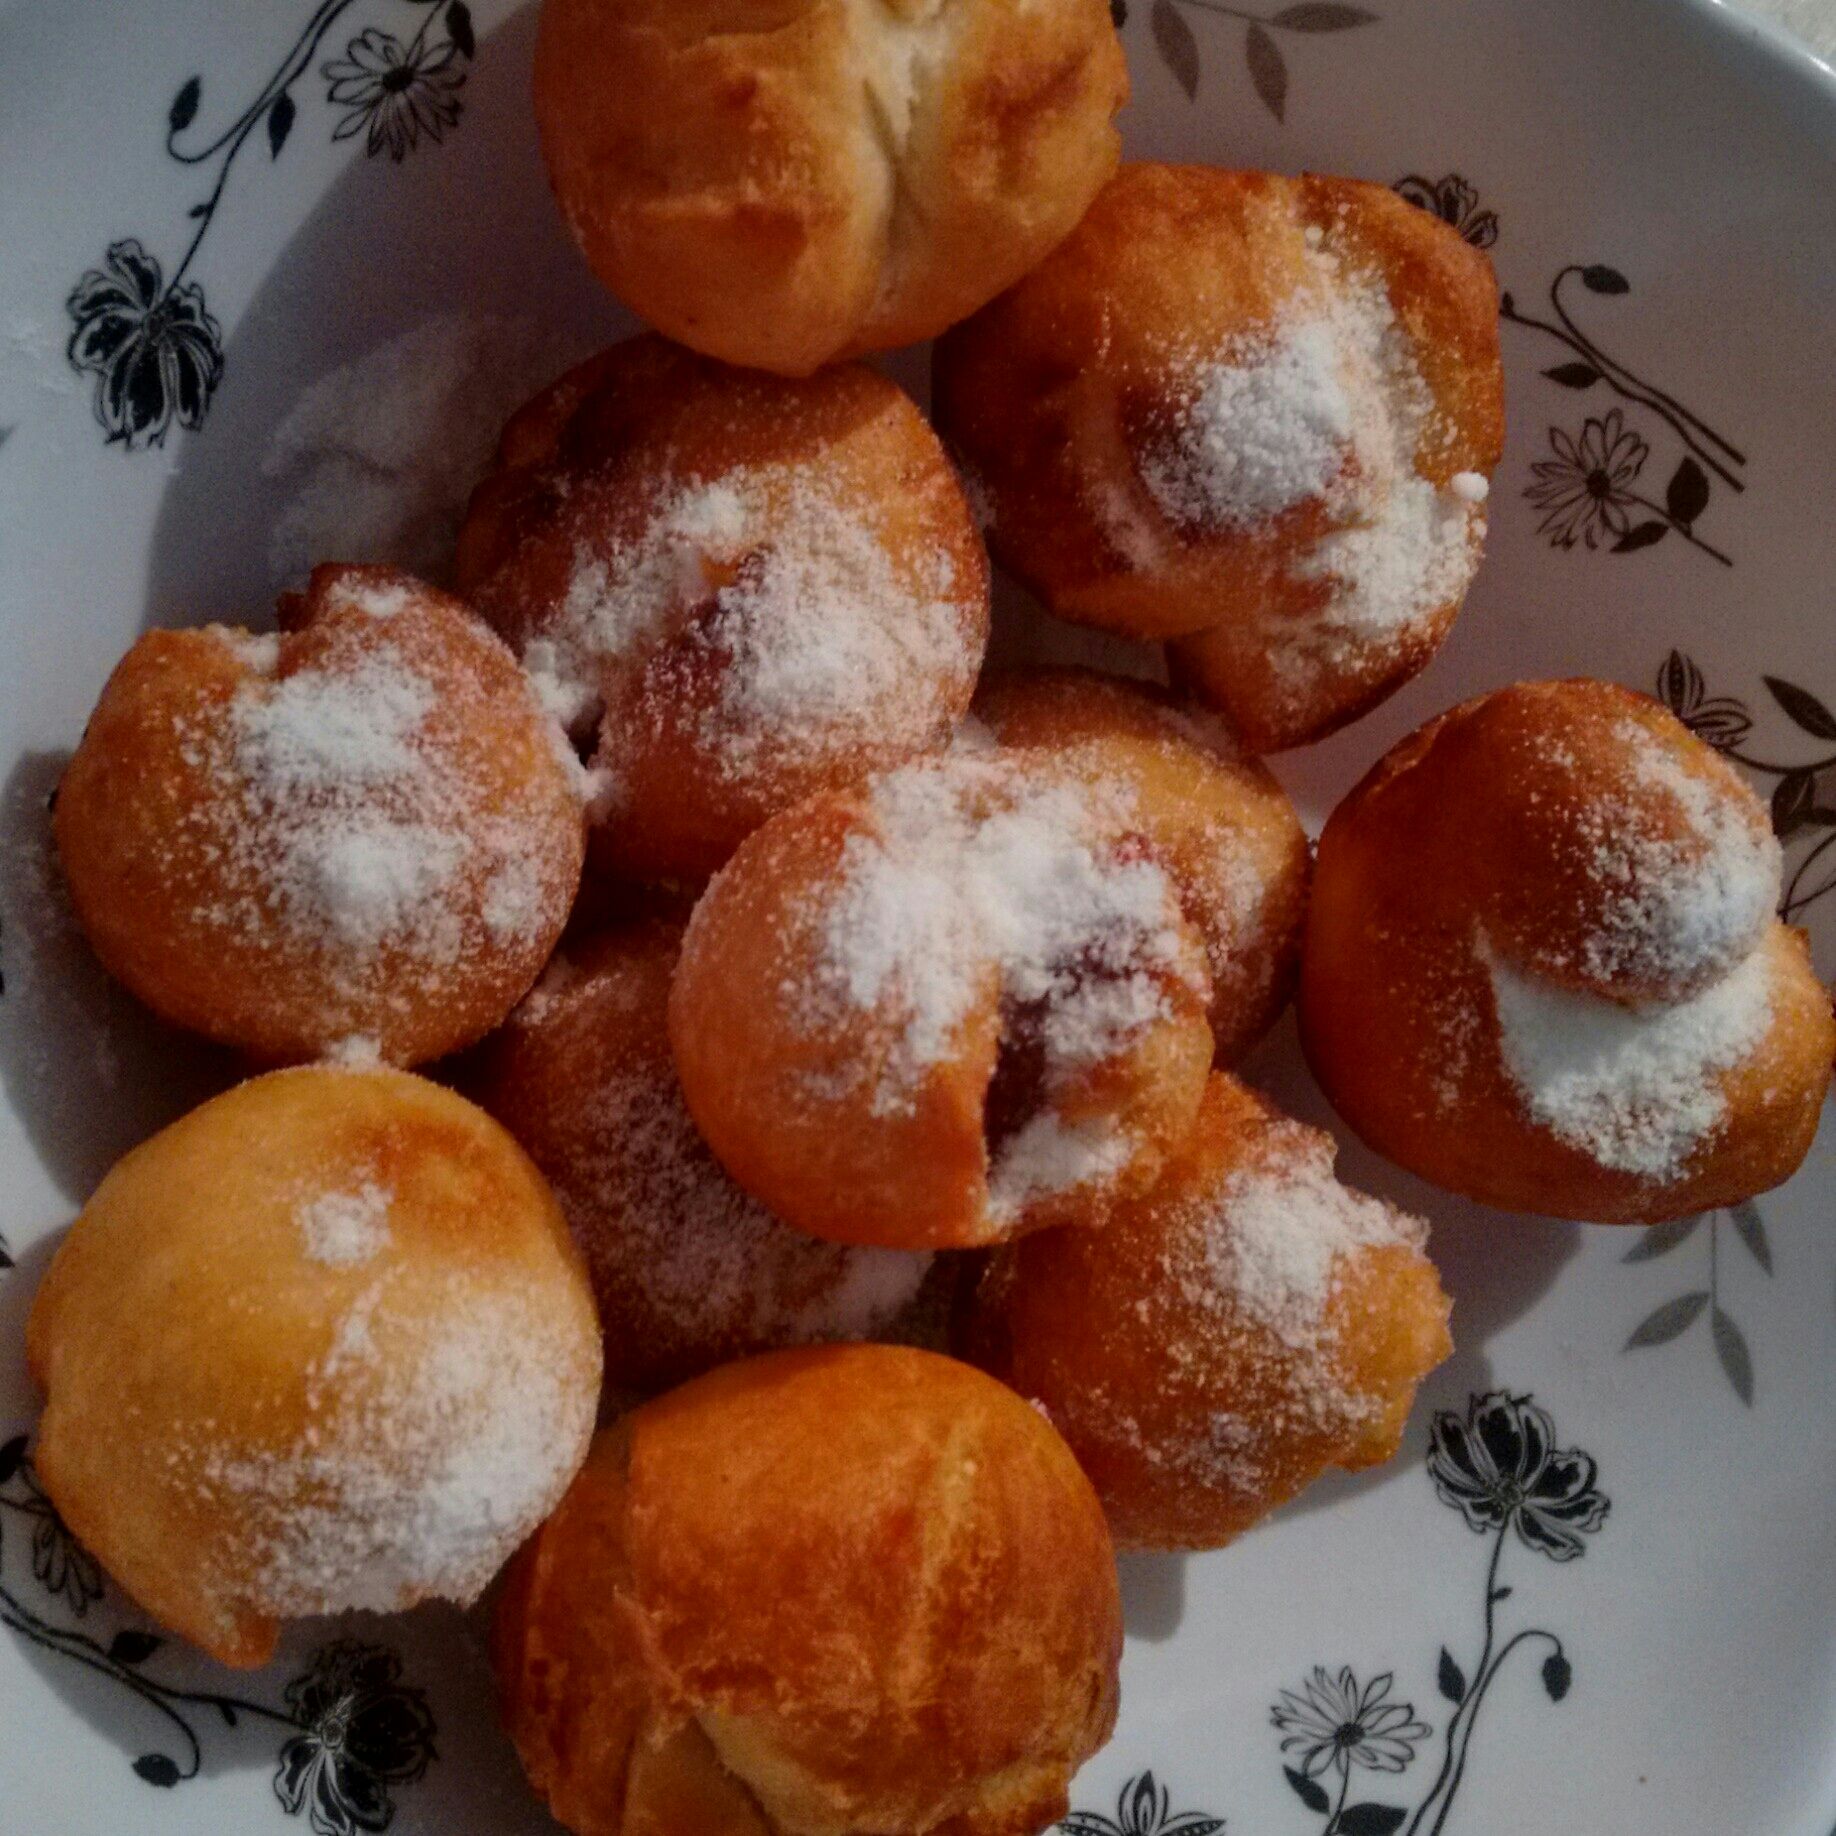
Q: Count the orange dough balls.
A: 11